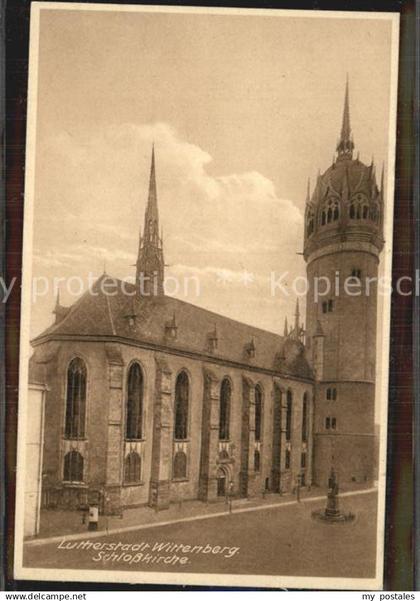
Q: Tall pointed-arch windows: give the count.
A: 7